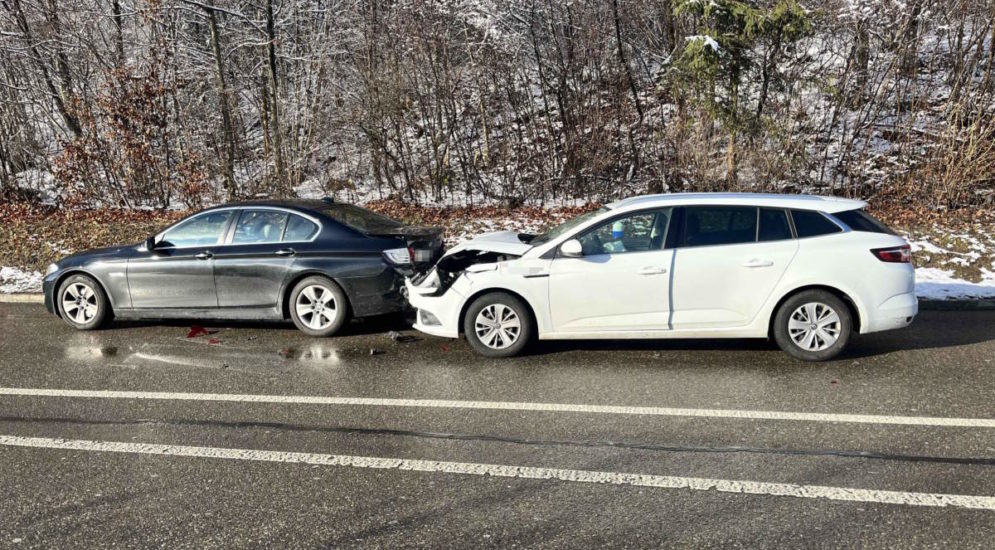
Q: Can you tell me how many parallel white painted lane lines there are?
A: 2